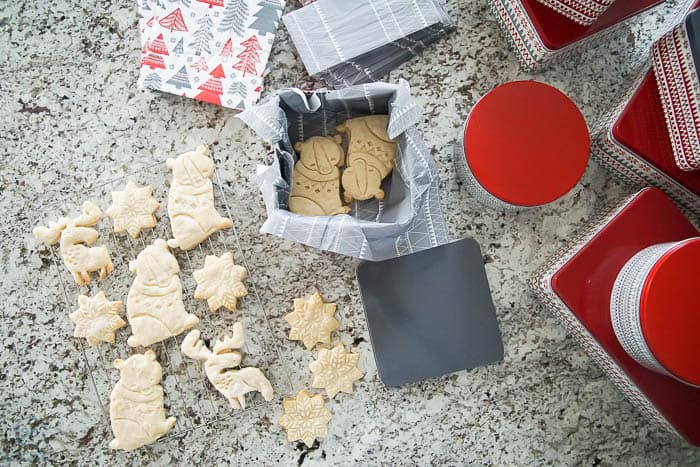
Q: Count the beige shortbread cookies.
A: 13